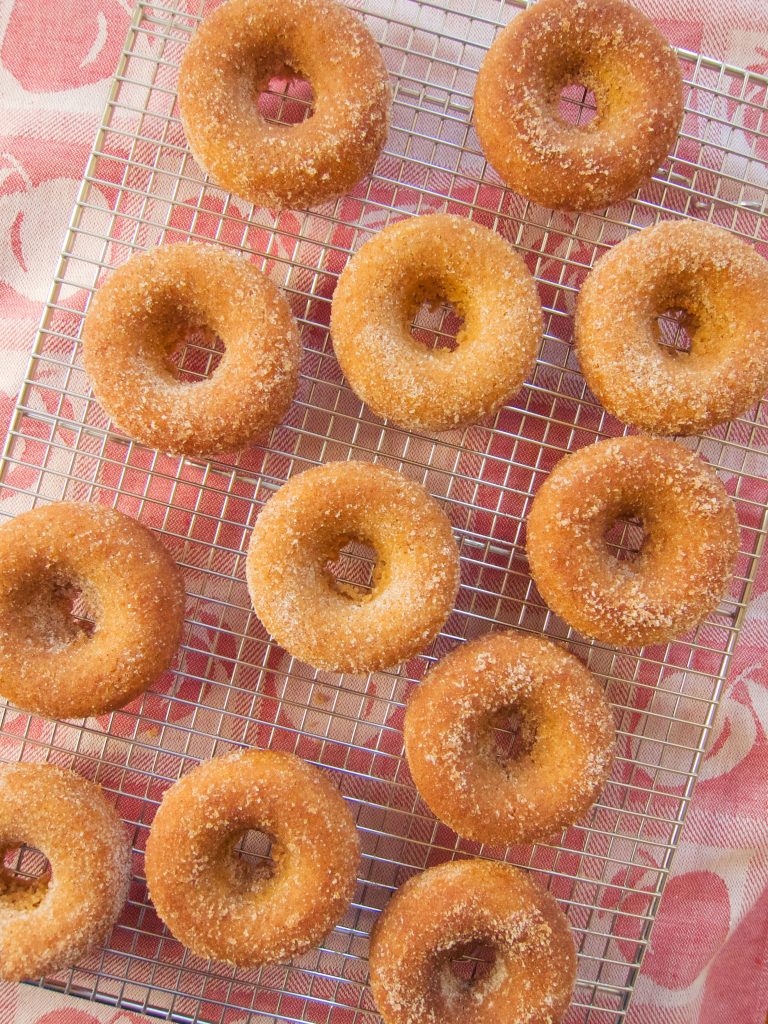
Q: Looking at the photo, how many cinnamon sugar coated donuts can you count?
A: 12